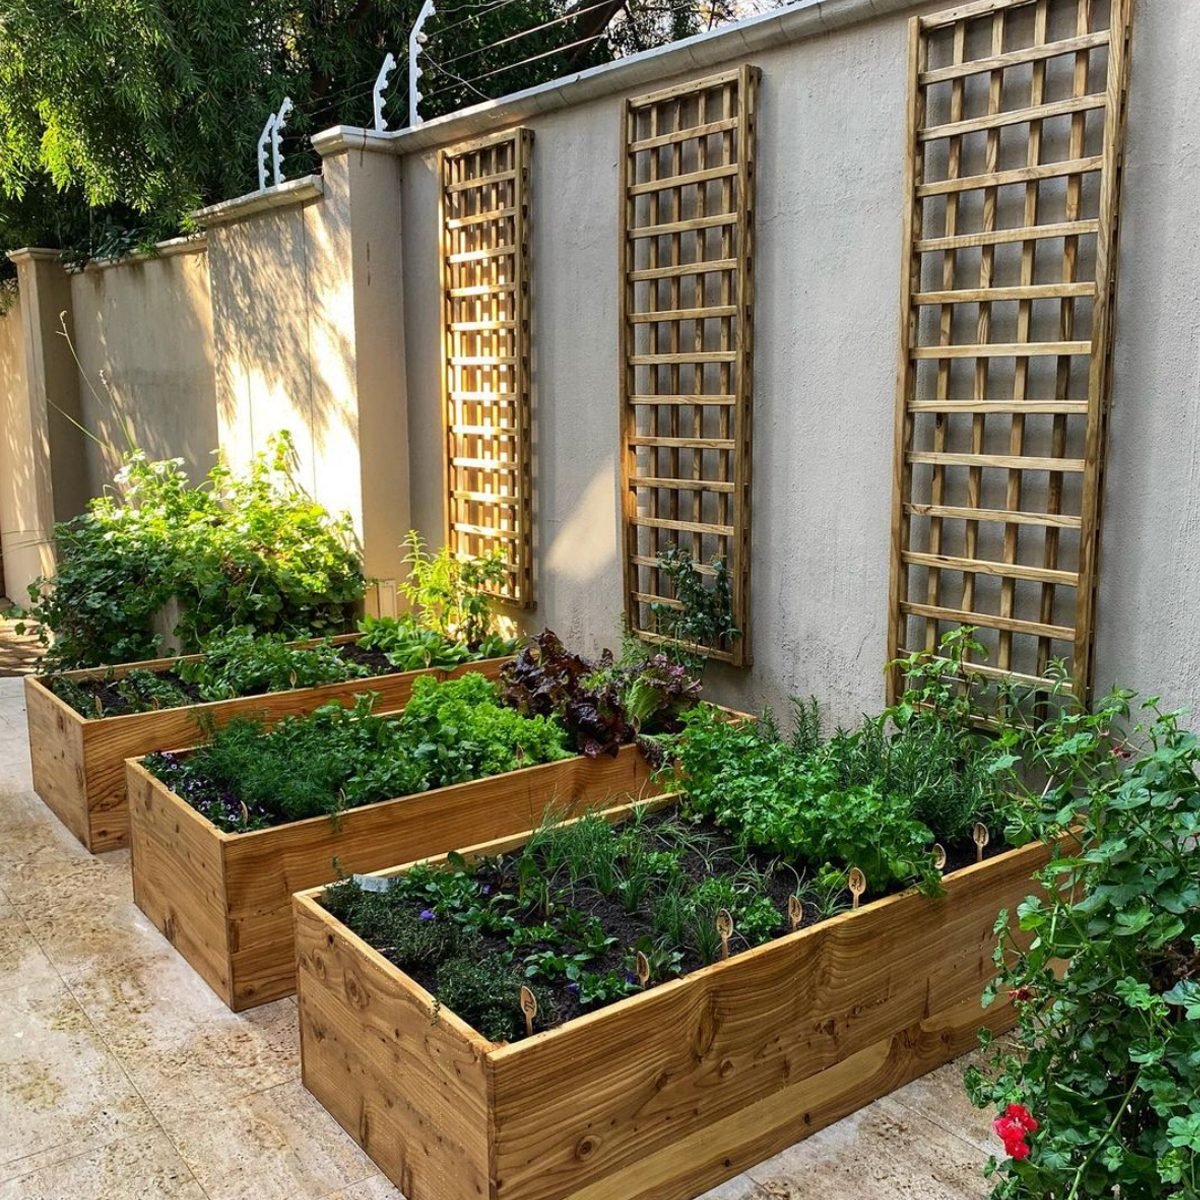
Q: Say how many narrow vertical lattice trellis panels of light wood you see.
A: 3